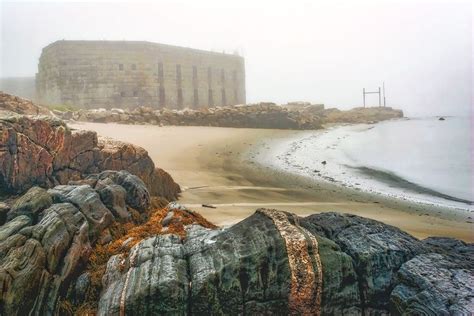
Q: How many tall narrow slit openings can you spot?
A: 6